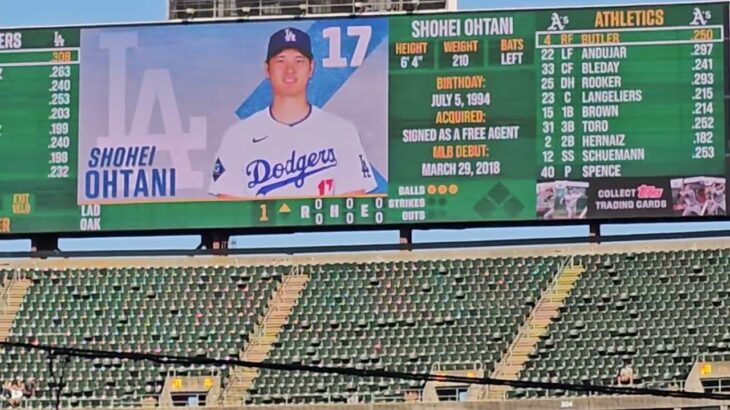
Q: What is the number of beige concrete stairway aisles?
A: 3